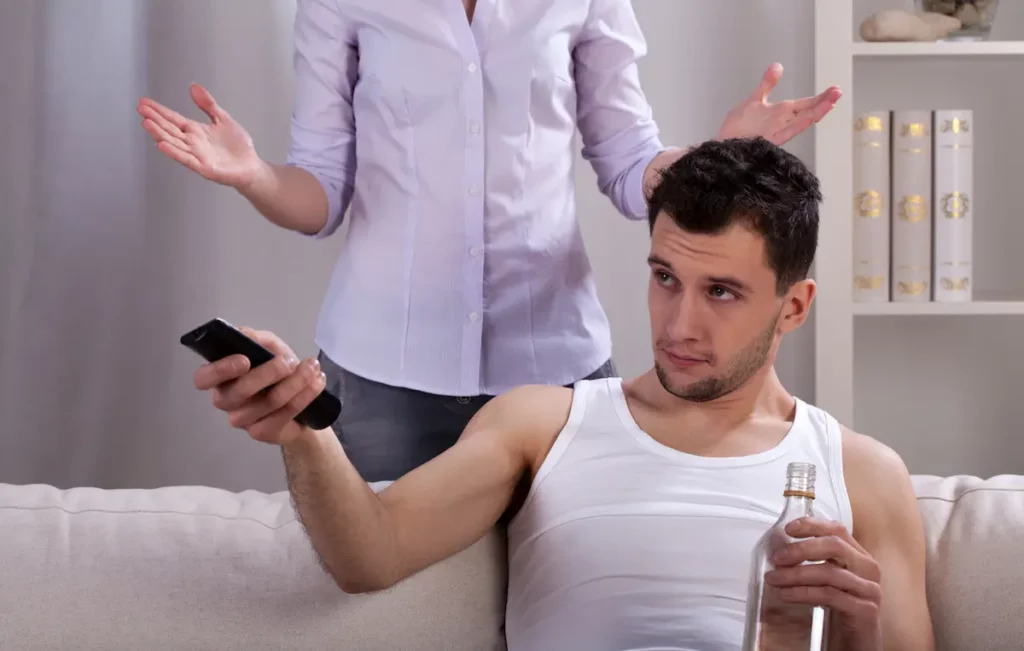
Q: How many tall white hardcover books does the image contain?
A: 3